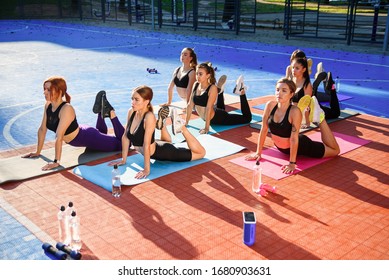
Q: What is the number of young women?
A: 7